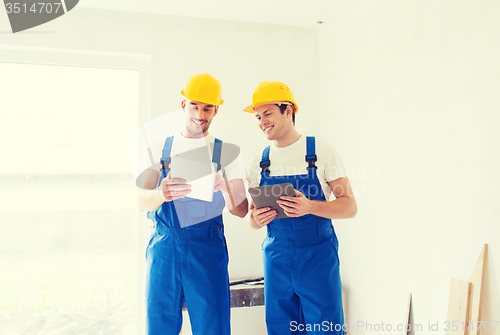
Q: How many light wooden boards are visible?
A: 2